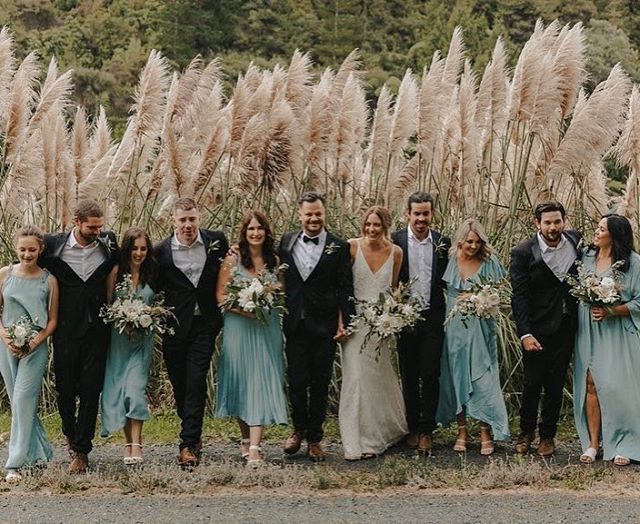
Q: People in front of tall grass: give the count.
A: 11